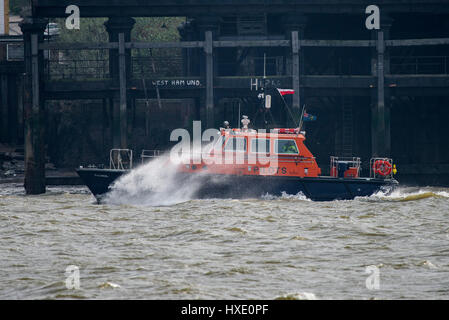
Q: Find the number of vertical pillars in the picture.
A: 5